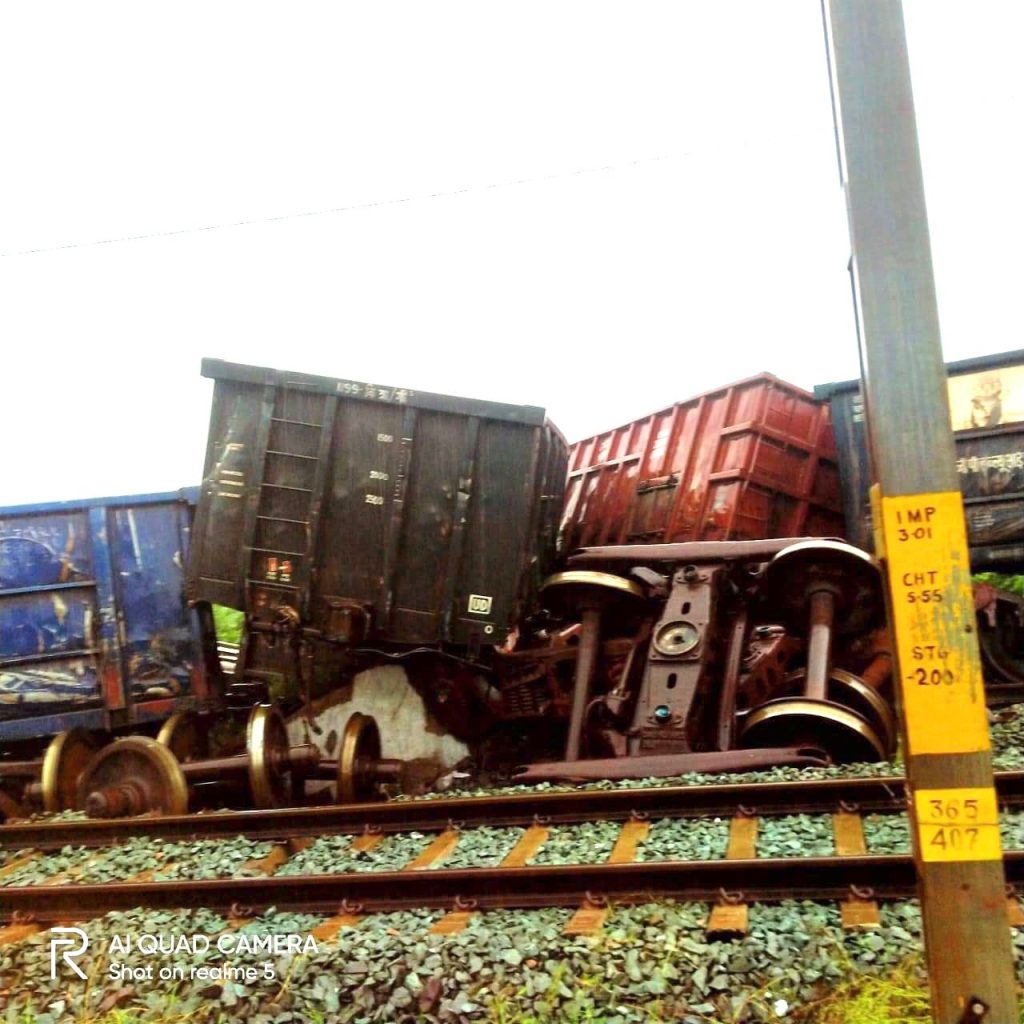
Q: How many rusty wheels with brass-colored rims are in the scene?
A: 9